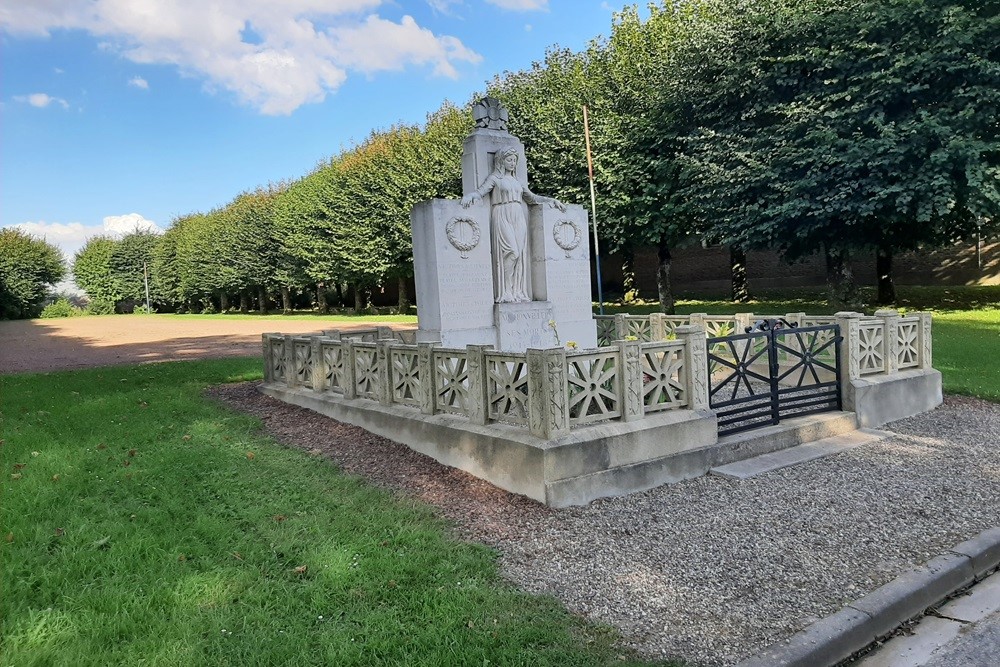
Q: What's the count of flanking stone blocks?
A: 2